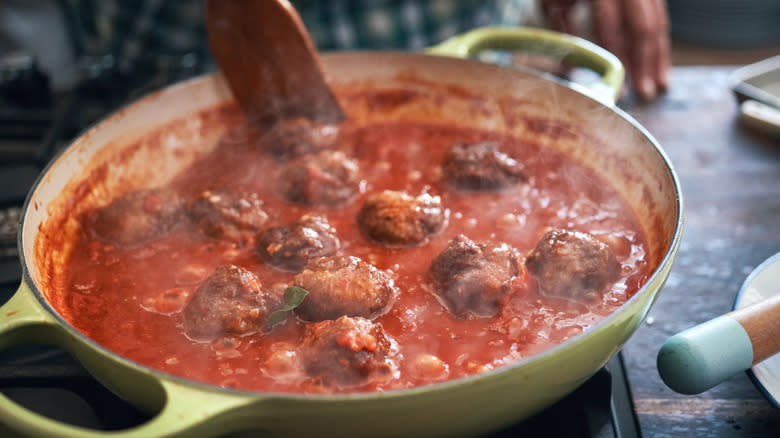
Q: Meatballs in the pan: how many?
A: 12